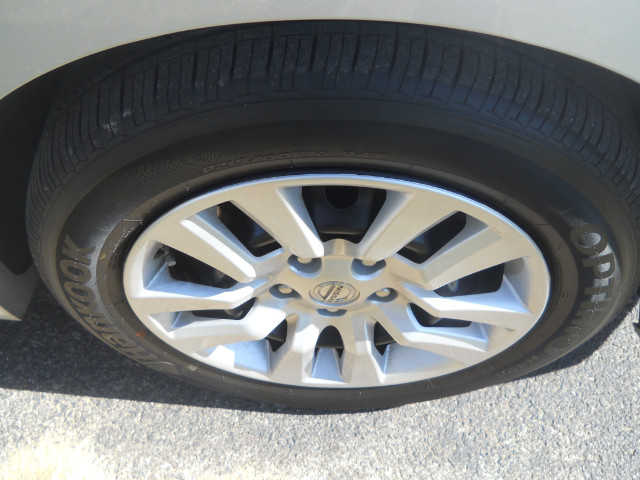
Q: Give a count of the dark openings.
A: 10